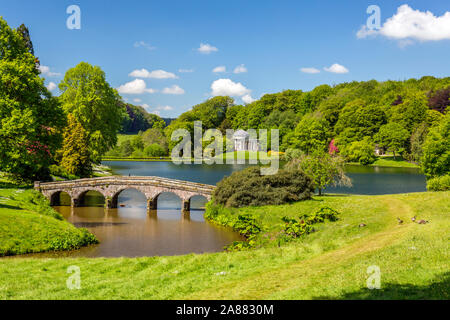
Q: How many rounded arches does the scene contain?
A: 5